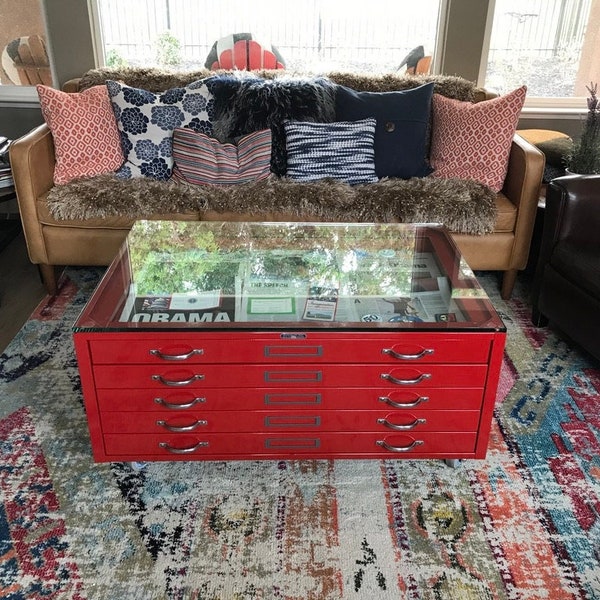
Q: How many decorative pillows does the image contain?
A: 7